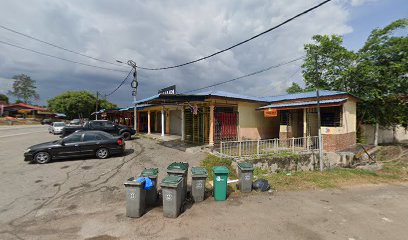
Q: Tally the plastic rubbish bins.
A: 7